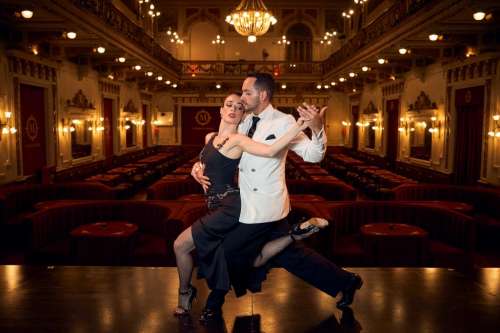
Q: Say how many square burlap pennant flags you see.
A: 0